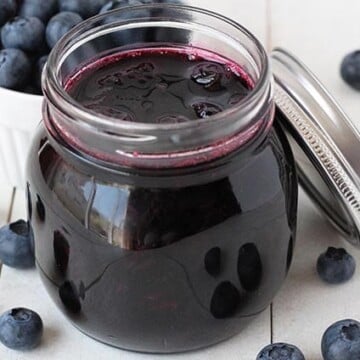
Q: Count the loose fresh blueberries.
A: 6